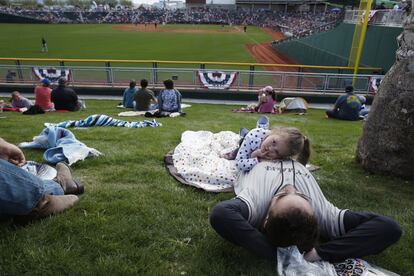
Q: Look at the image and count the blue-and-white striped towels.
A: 1